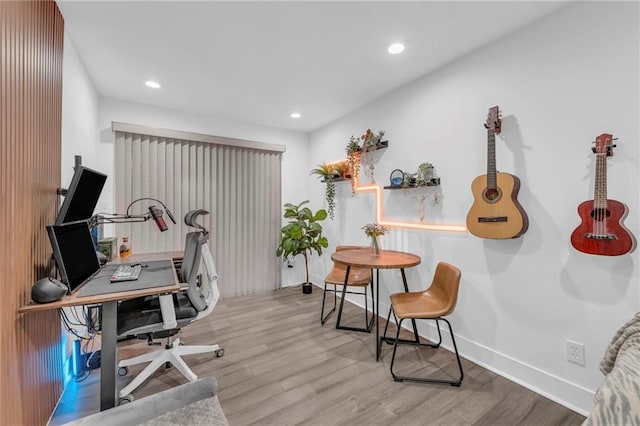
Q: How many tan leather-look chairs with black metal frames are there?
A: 2